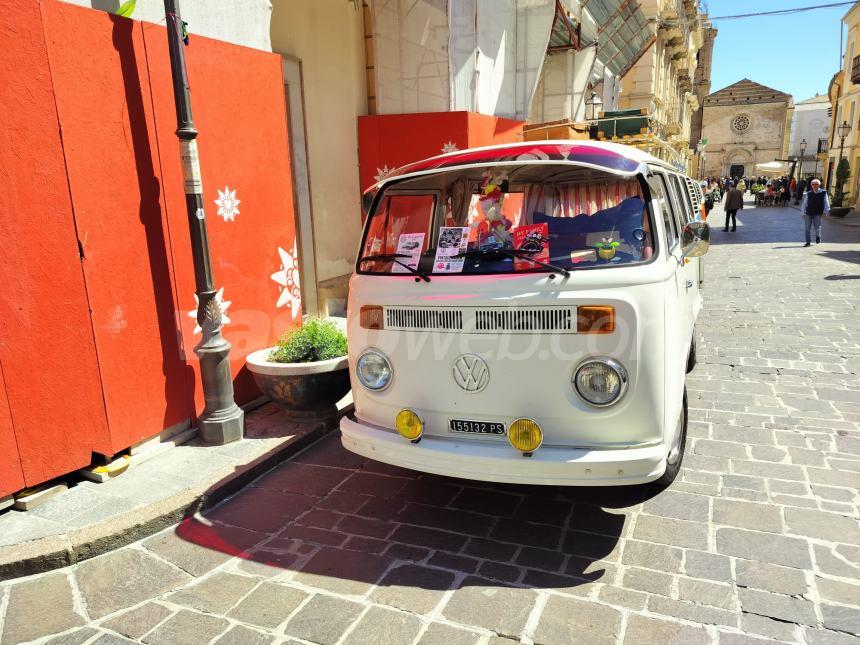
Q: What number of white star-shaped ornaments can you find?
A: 5